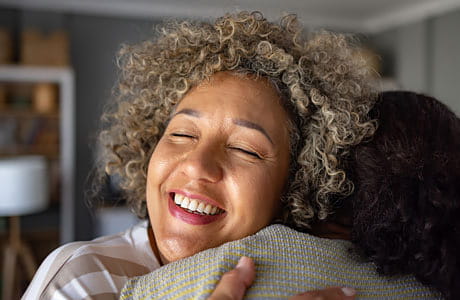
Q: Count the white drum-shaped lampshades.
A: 1